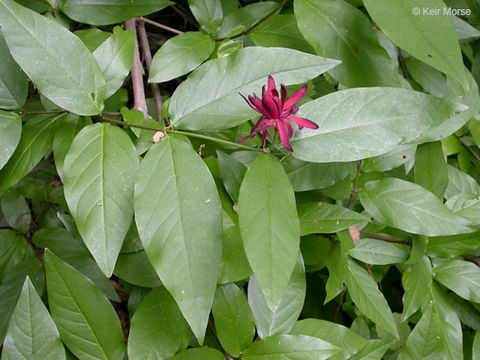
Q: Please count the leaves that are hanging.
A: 3